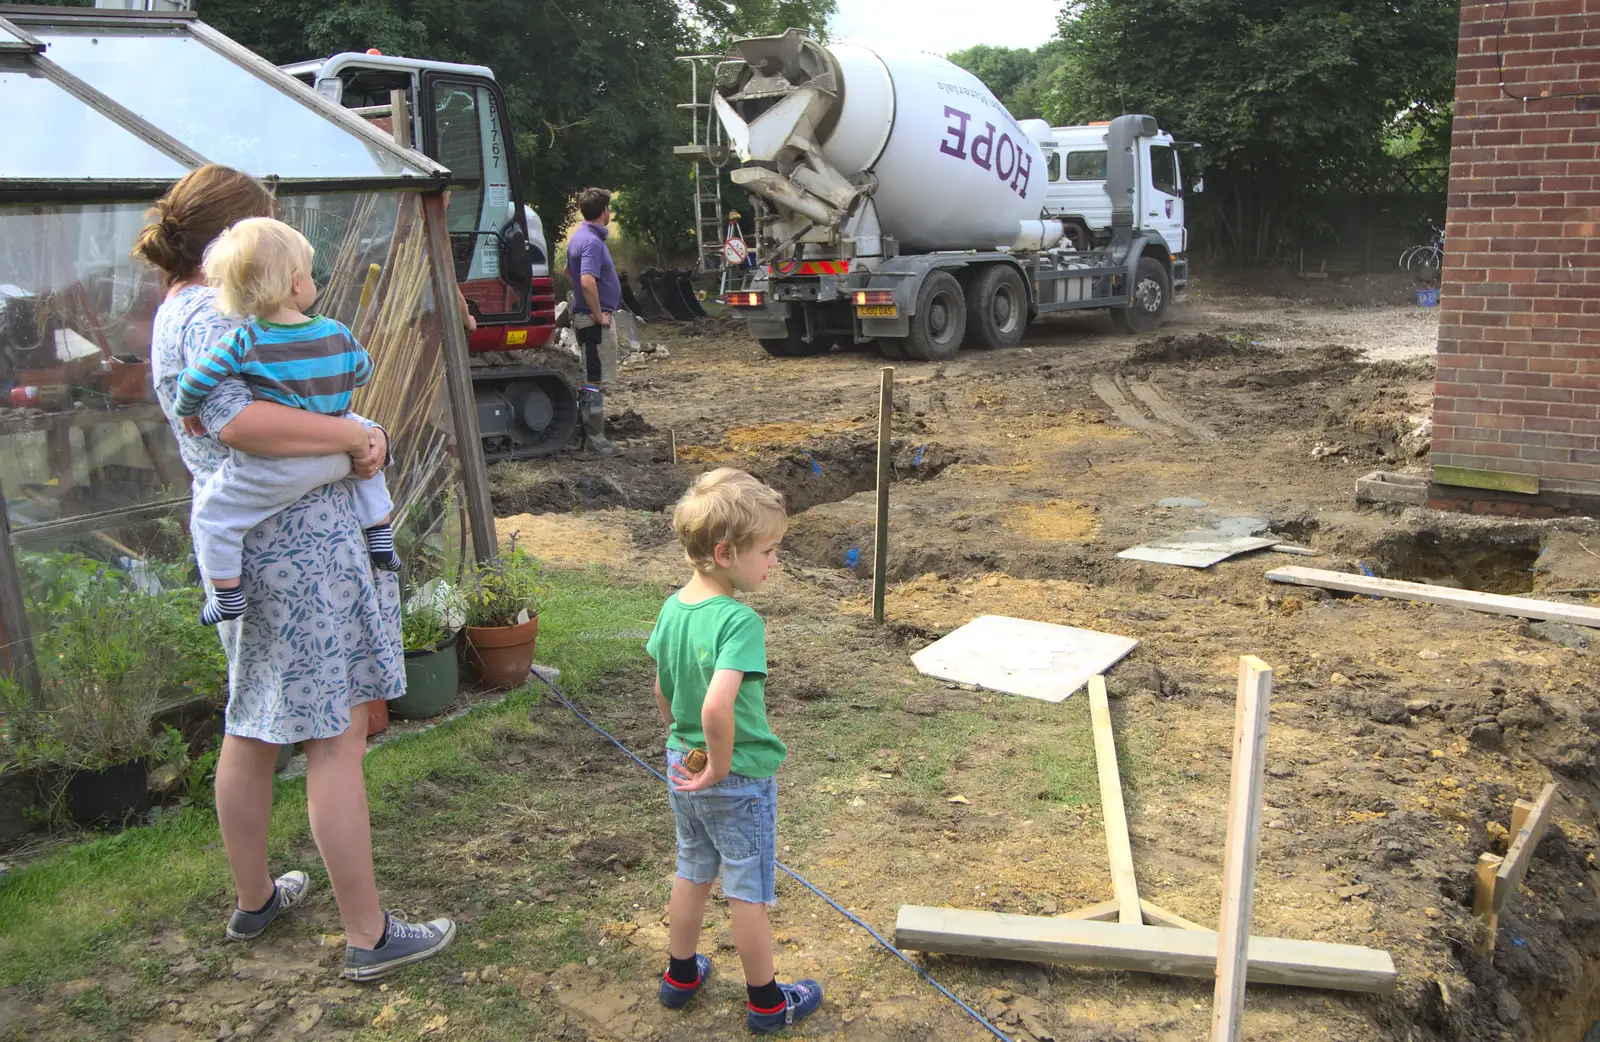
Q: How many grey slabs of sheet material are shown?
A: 2